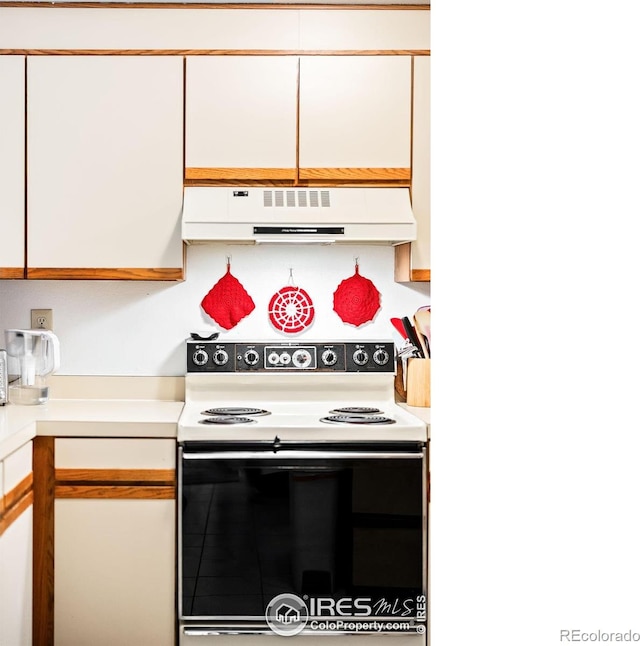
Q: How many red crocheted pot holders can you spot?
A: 3